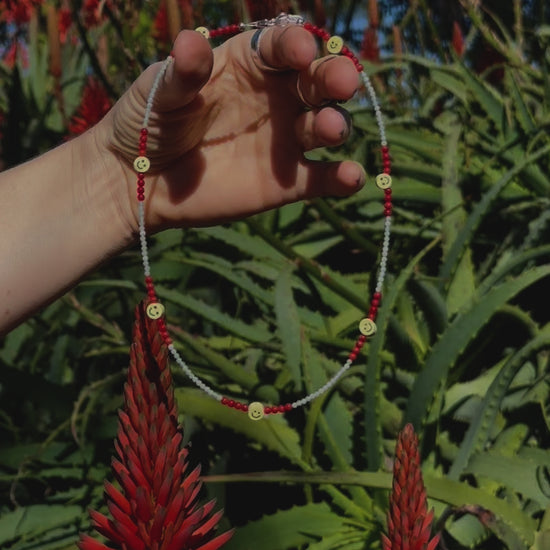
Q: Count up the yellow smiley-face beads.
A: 7